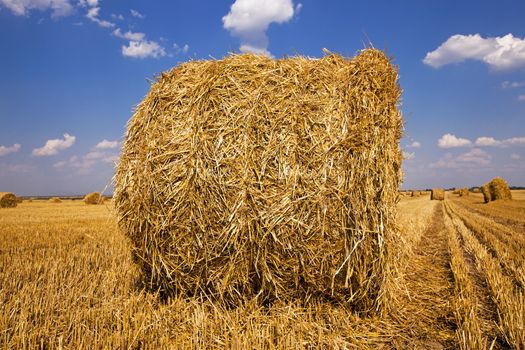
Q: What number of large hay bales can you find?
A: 1